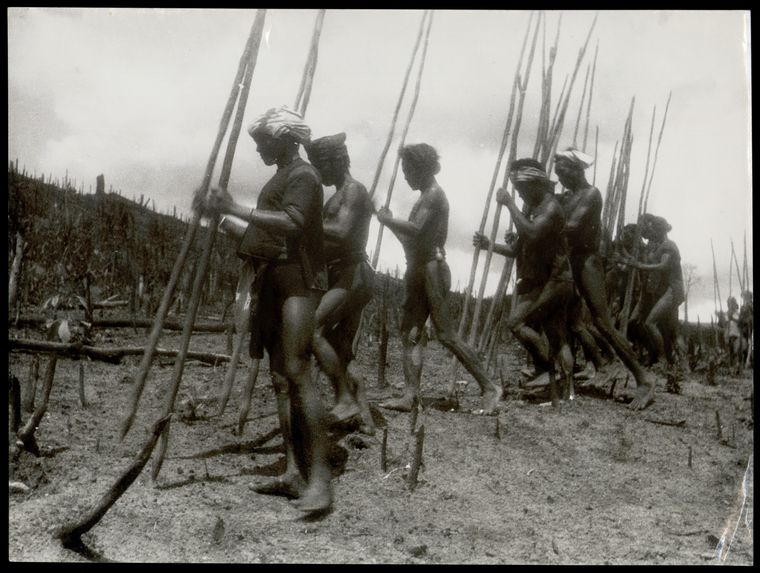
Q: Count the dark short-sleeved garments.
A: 1